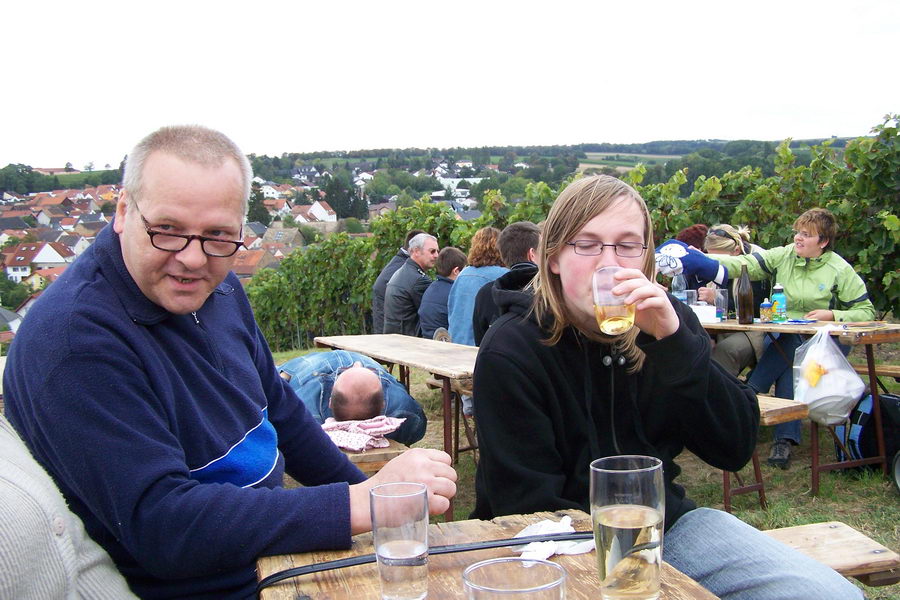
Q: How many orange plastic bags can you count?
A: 0